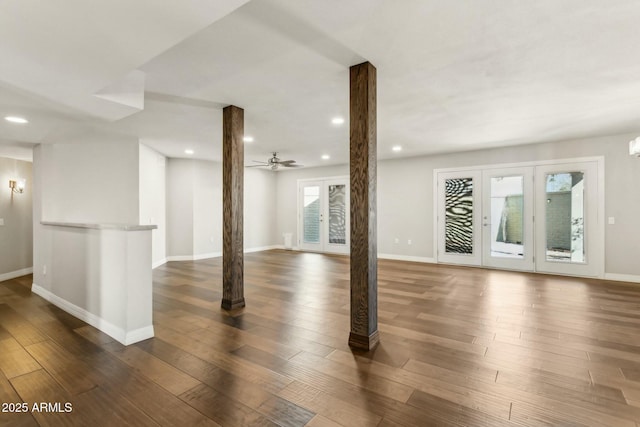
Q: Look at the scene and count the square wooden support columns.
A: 2